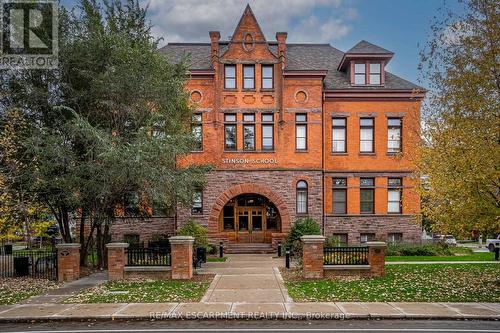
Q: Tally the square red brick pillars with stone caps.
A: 5